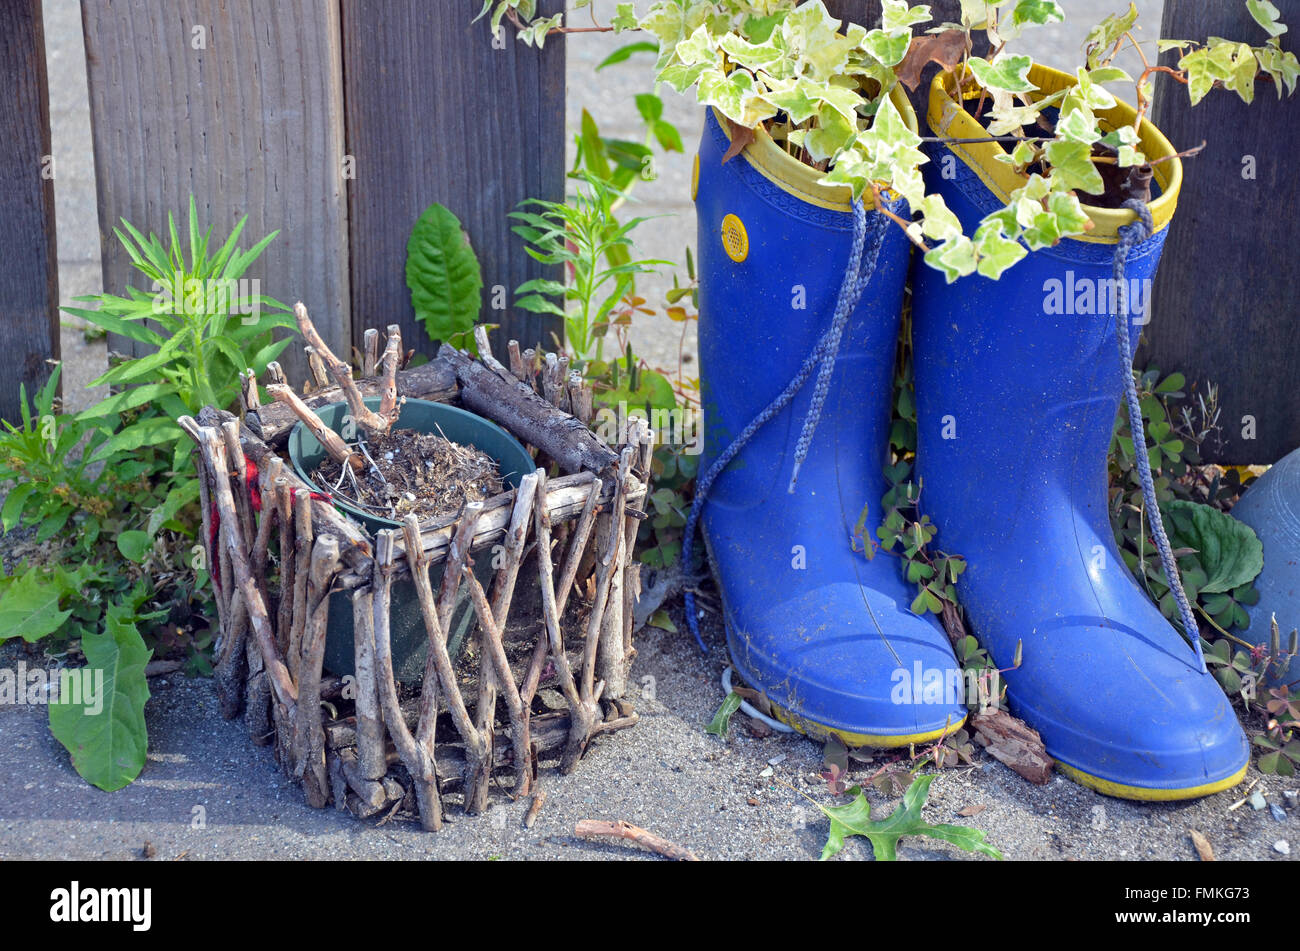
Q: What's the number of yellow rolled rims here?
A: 2